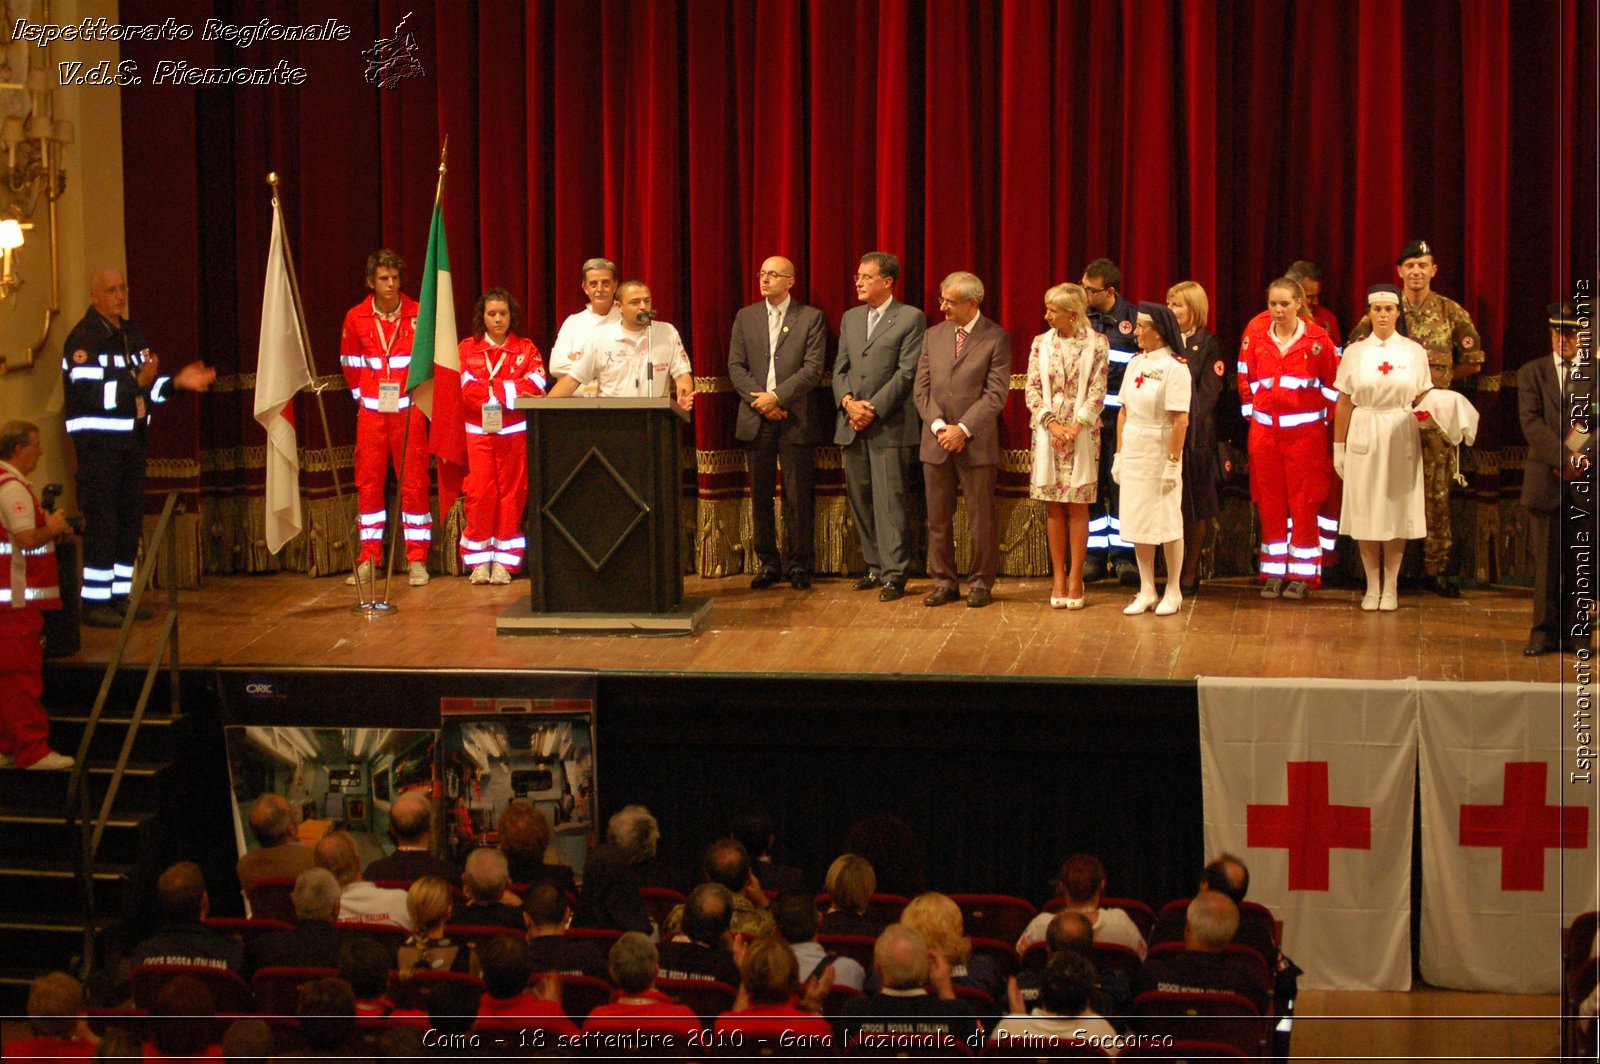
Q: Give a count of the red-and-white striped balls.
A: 0